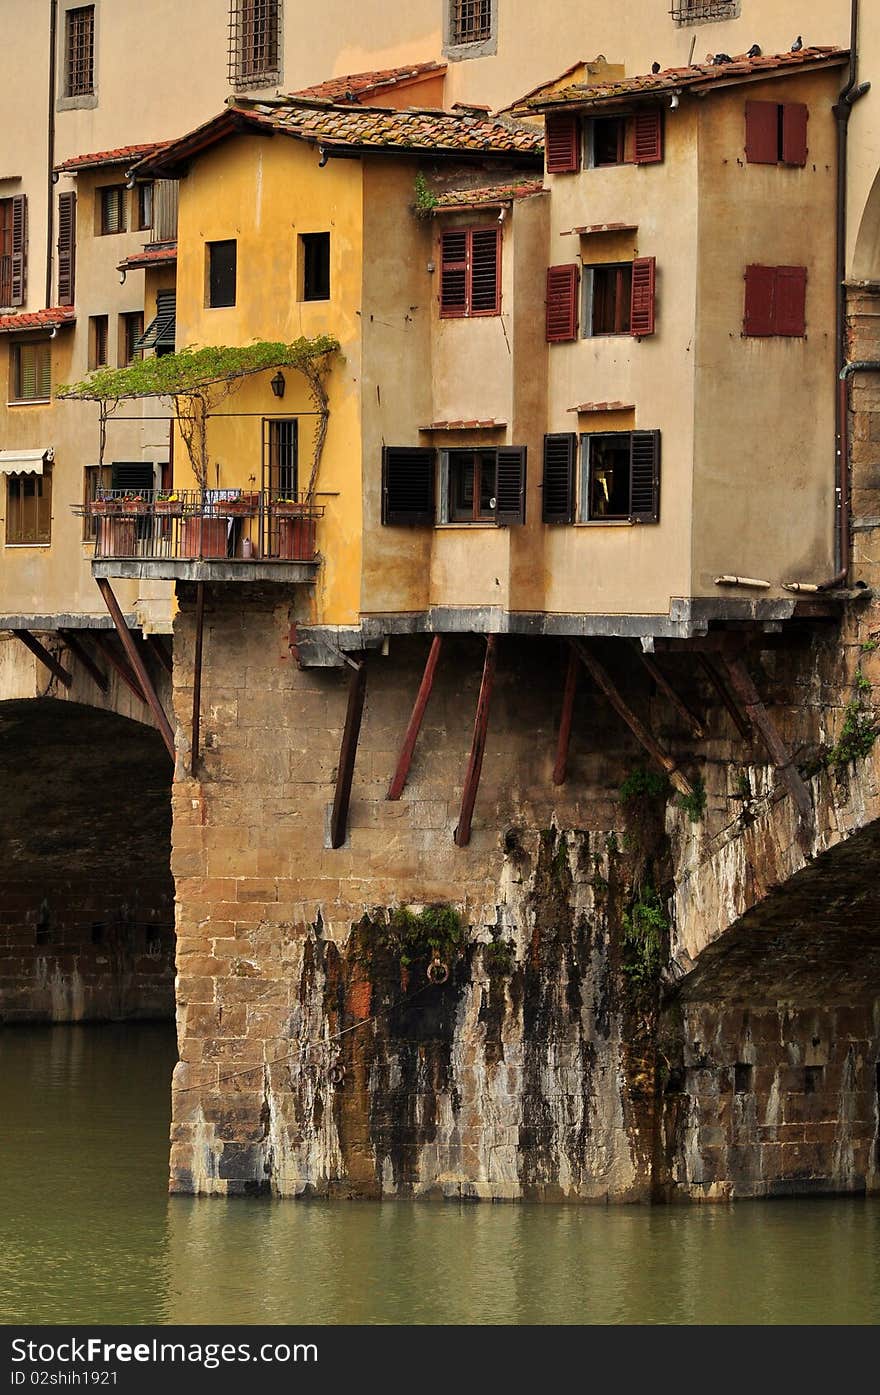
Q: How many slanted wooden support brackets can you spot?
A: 14